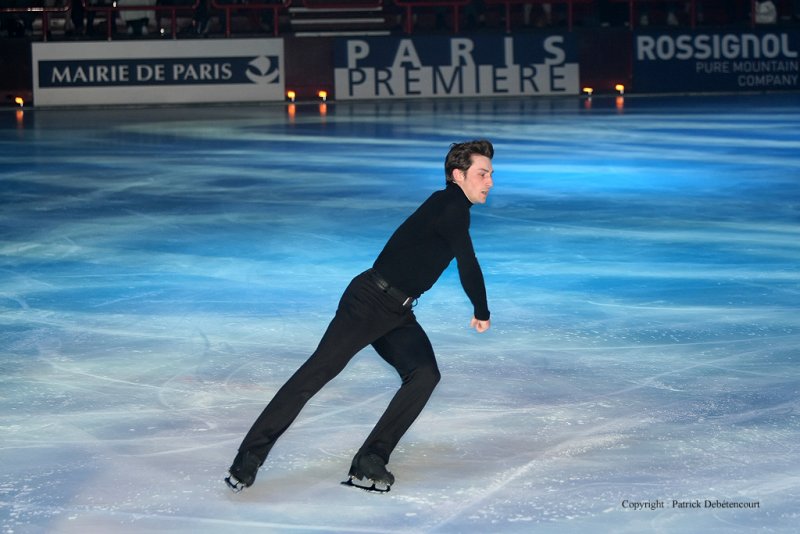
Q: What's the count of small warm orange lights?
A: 5